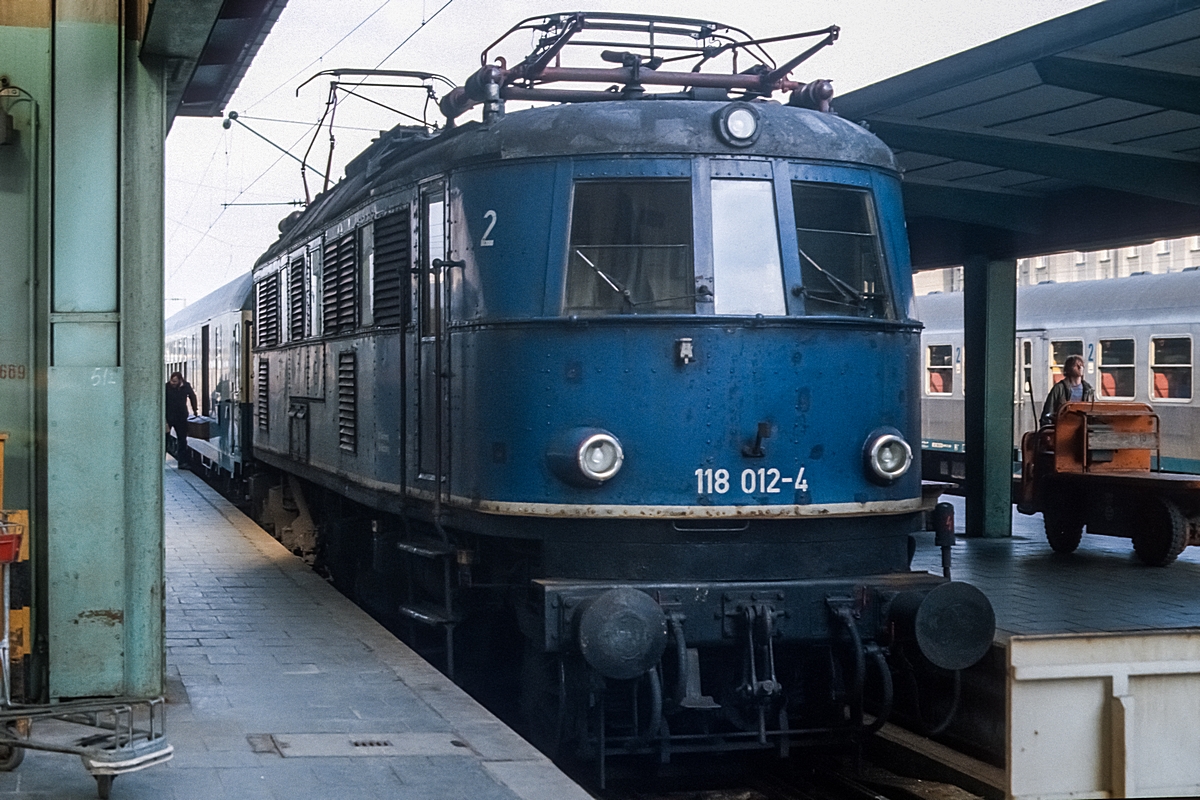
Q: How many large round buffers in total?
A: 2